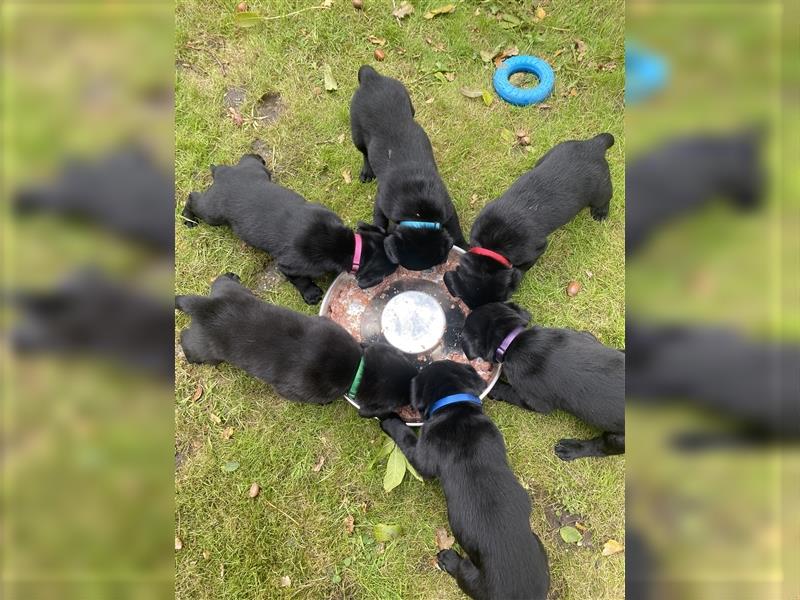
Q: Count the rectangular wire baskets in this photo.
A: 0